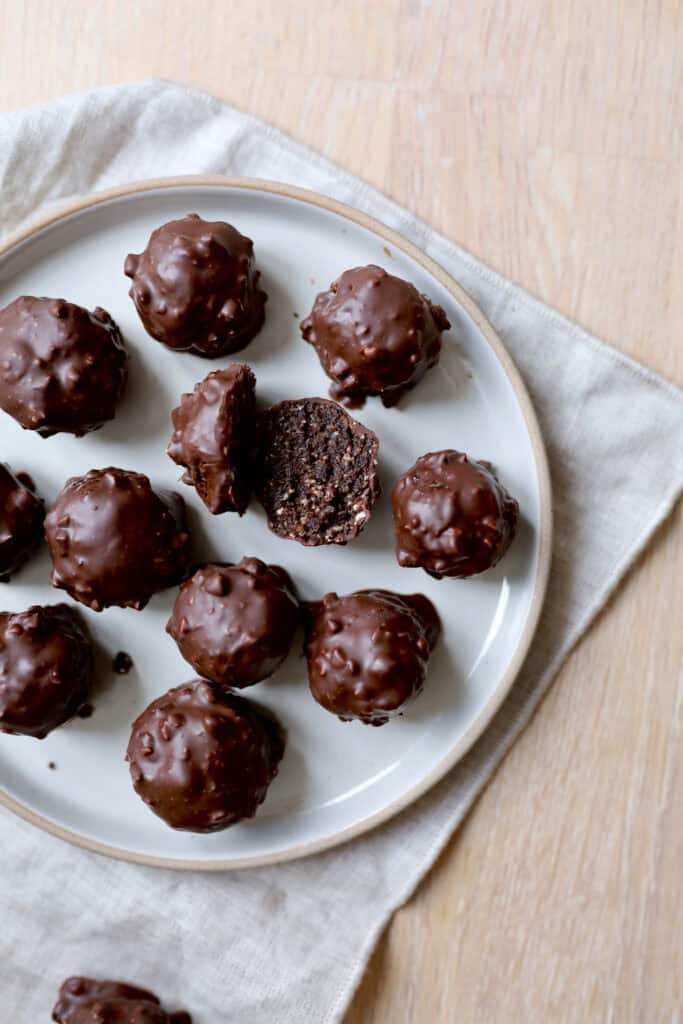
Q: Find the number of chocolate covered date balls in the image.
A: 12